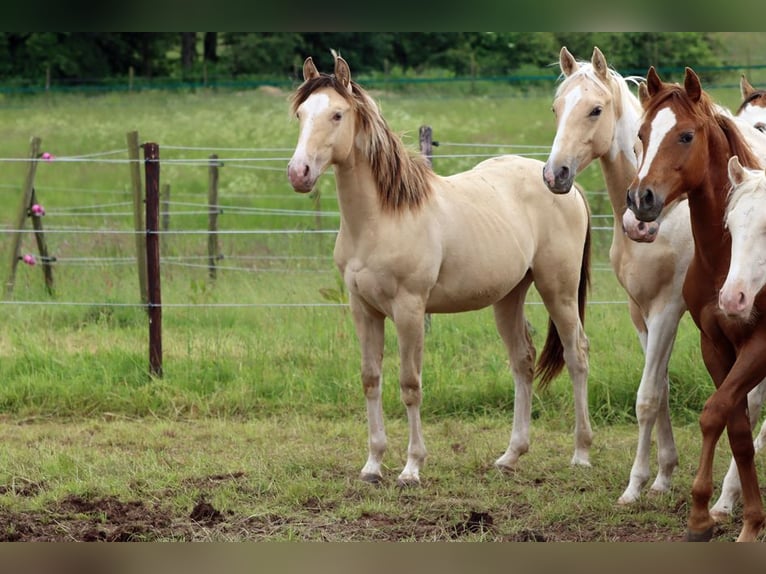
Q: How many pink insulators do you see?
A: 3